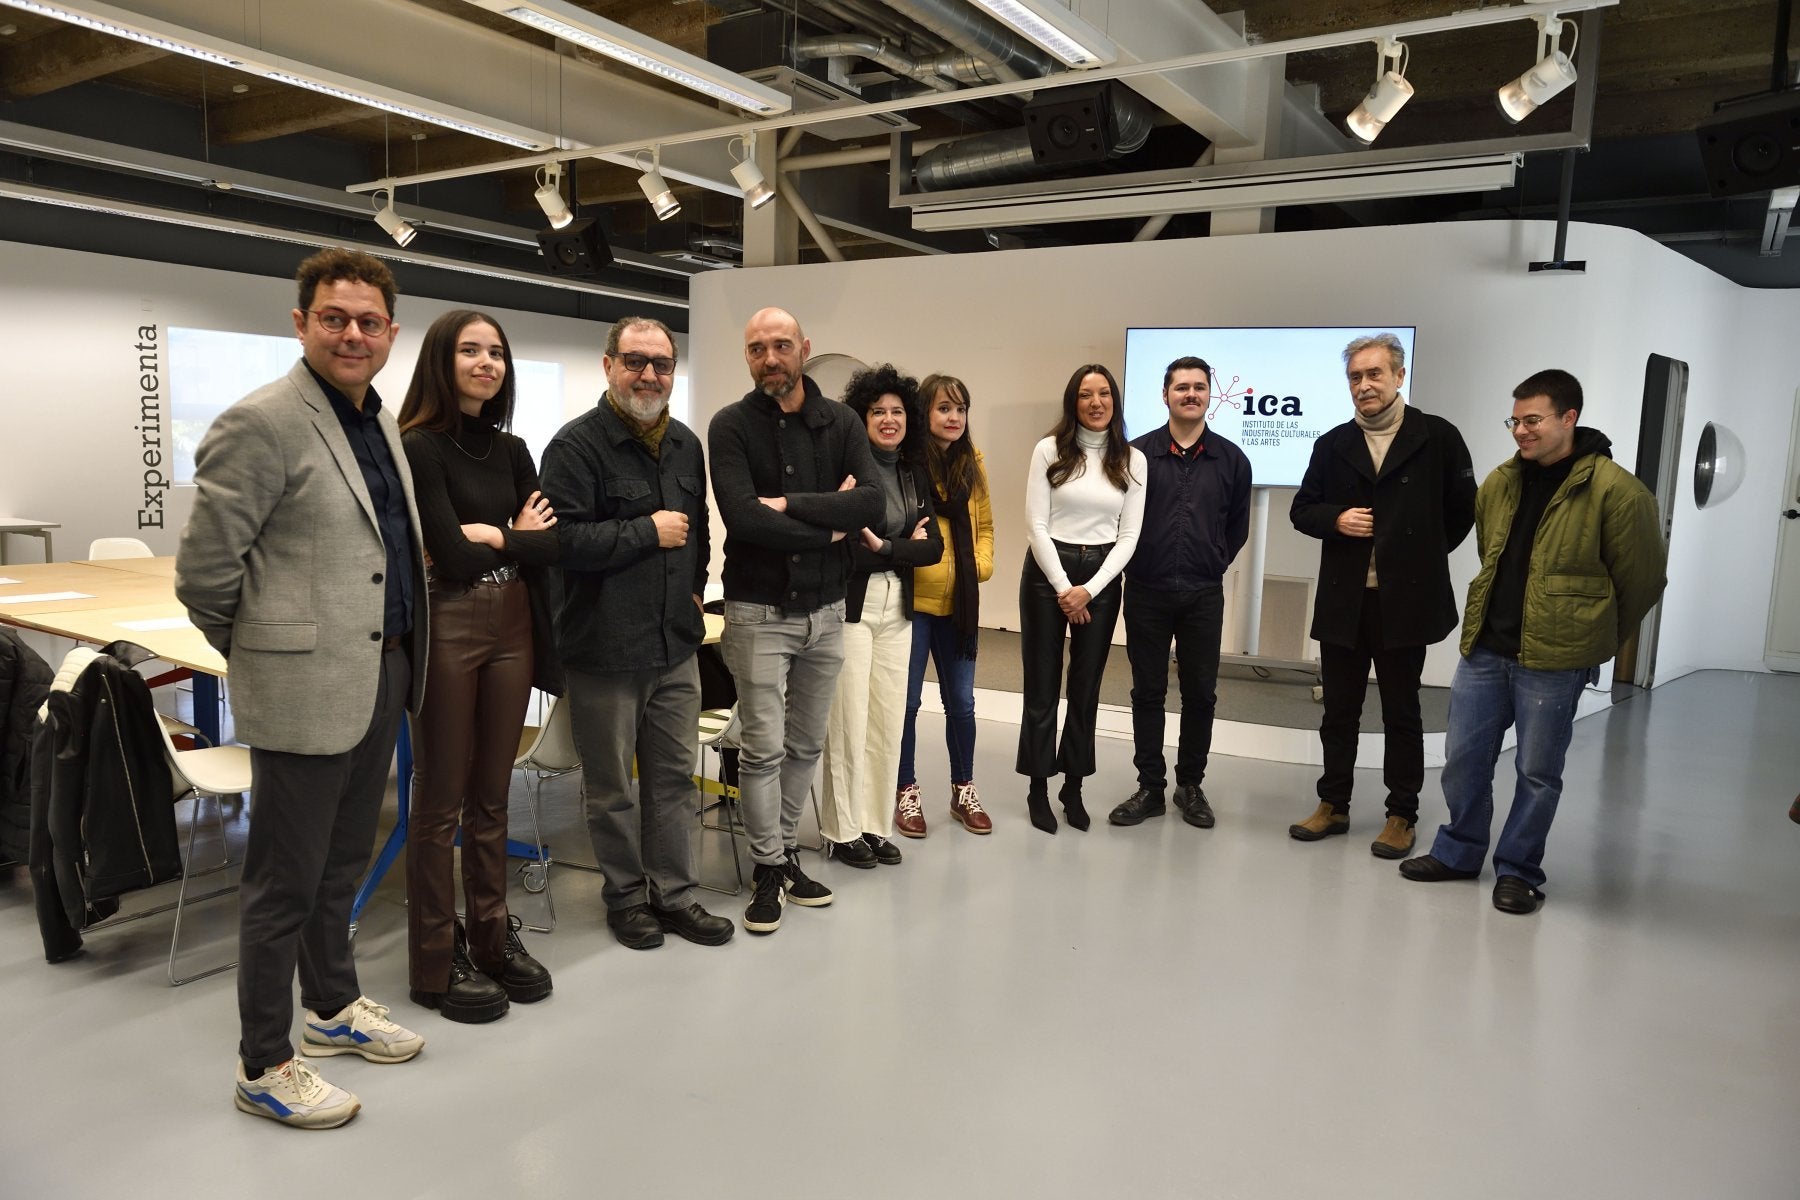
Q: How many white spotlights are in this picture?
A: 6